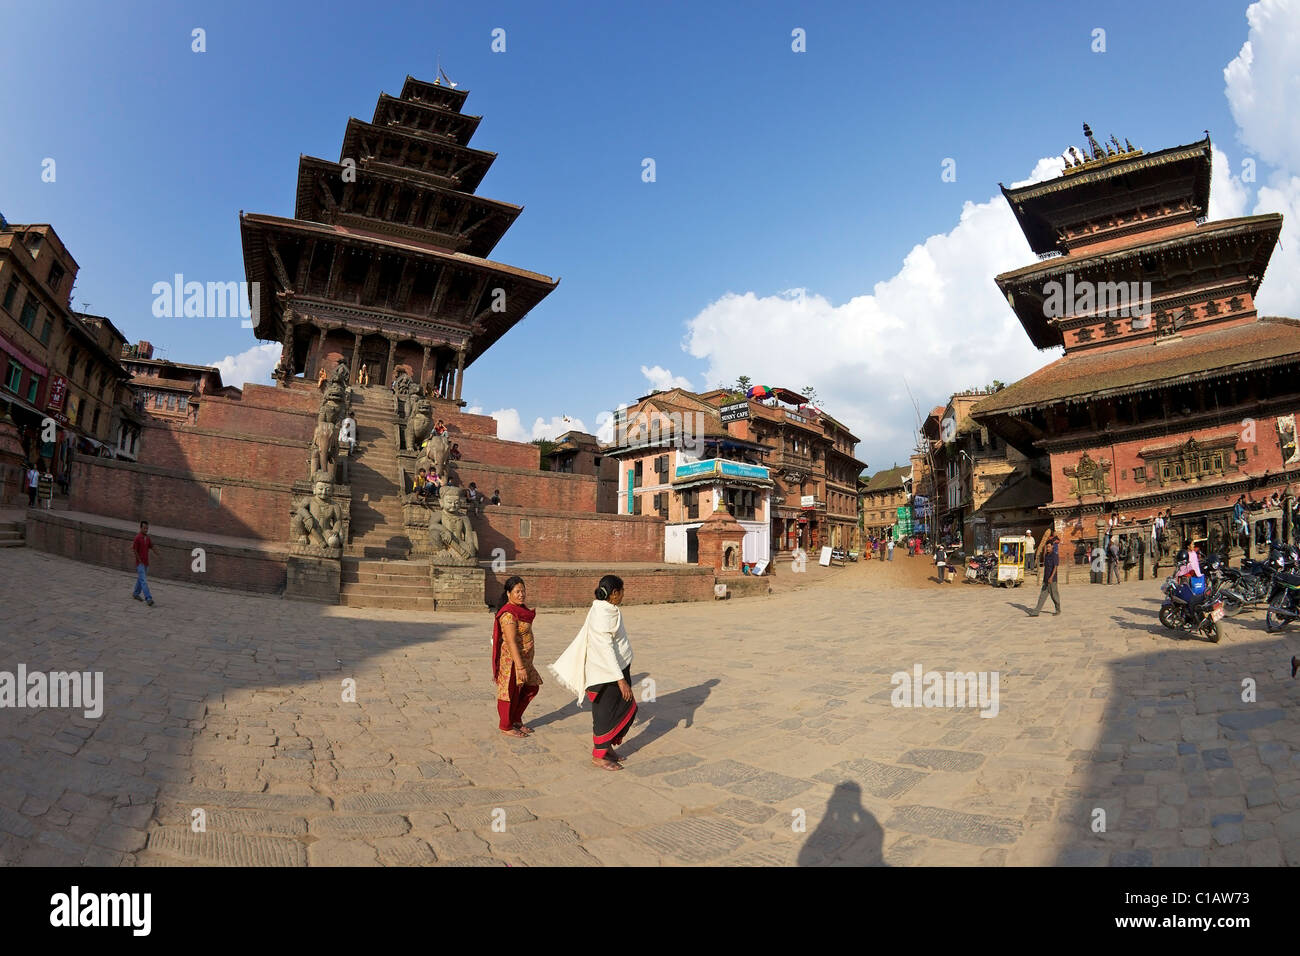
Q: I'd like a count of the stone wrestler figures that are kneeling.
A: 2